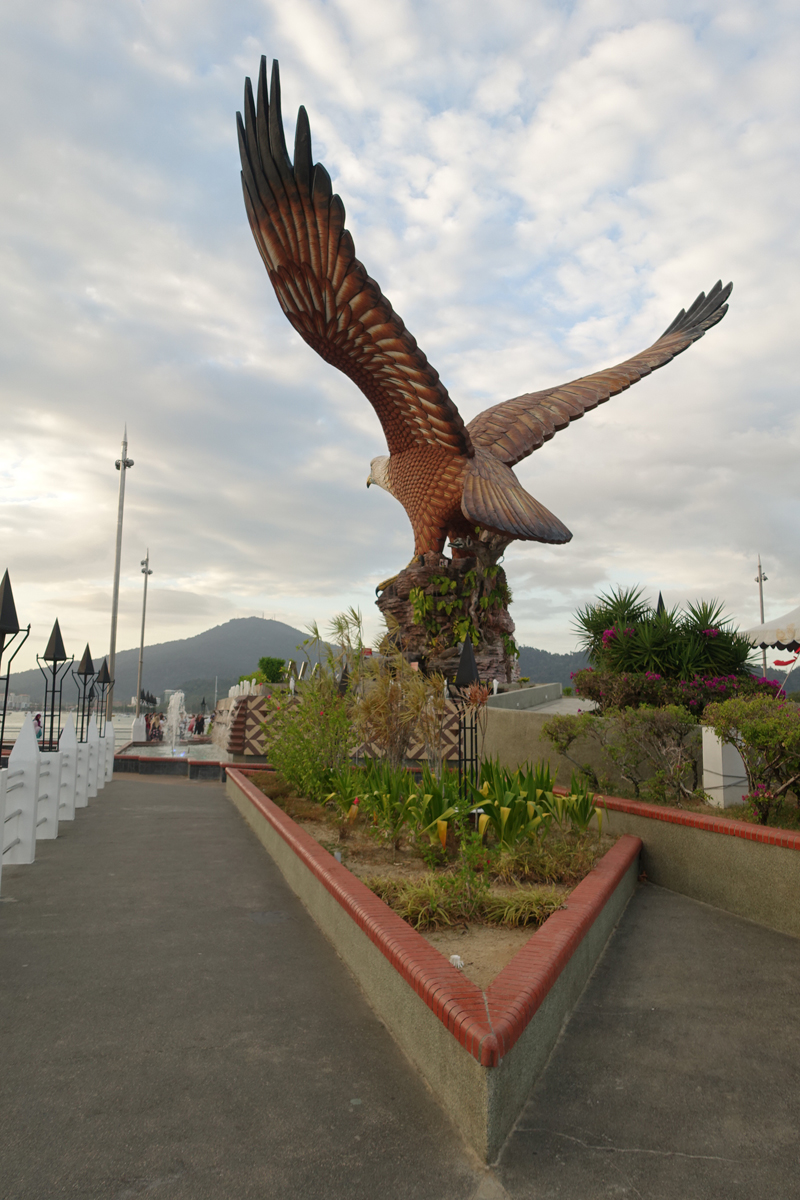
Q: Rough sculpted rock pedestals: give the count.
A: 1